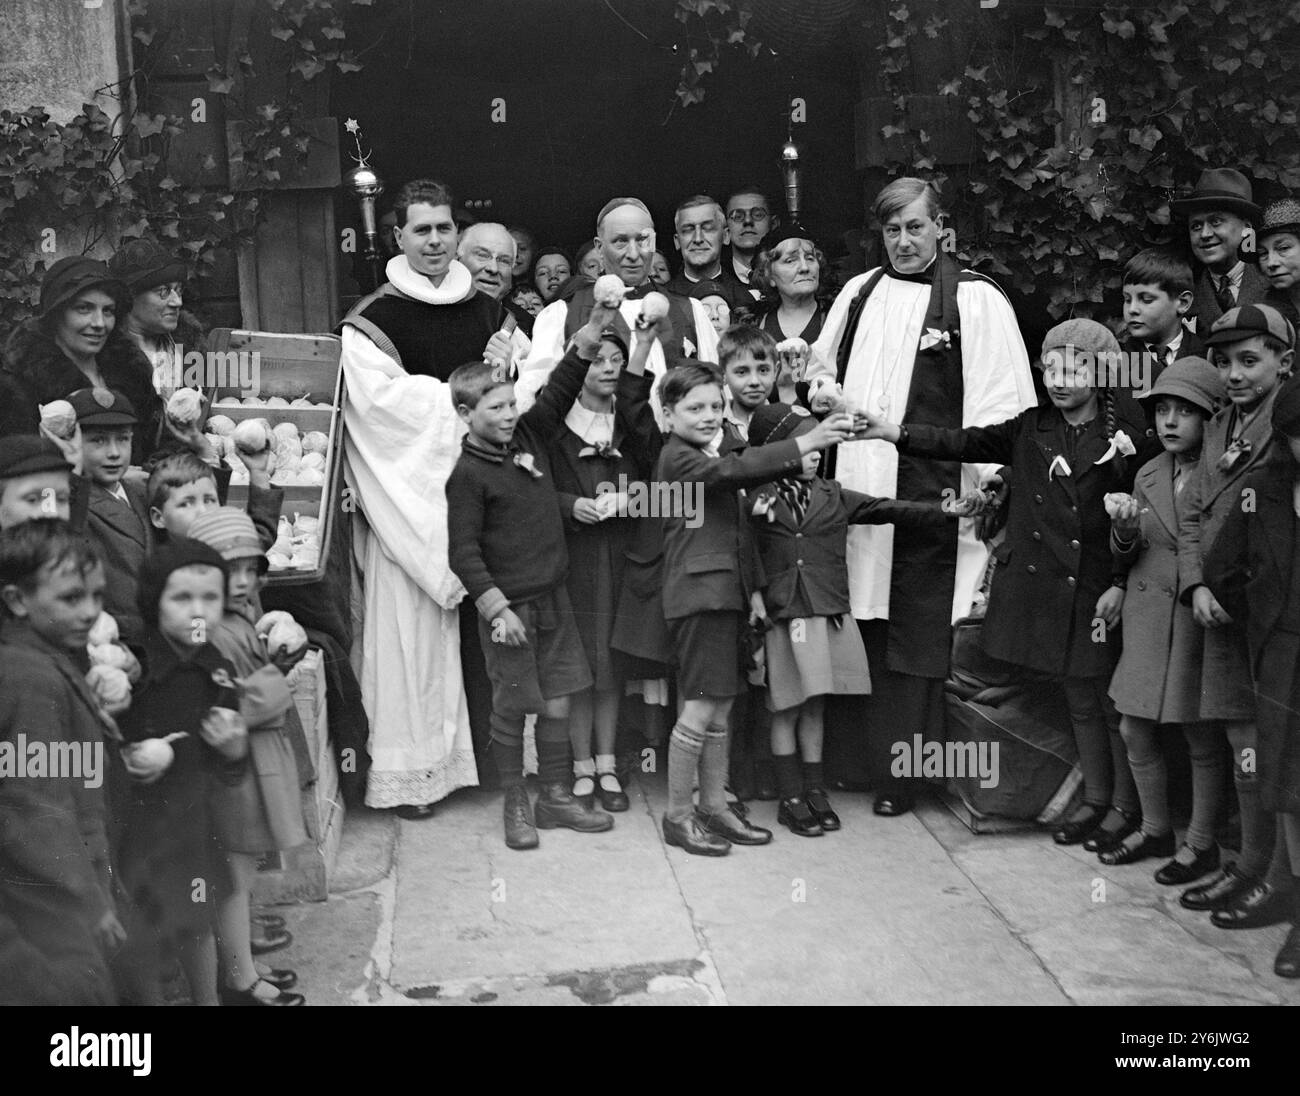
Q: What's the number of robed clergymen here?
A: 3